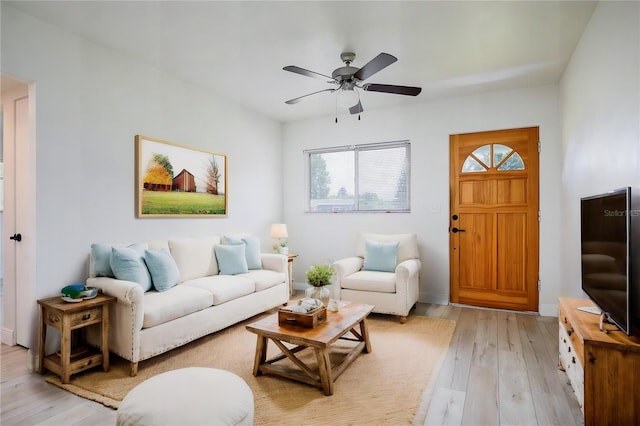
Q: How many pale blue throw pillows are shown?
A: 6